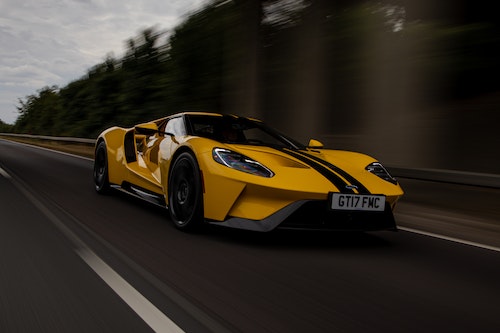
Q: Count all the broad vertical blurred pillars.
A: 3